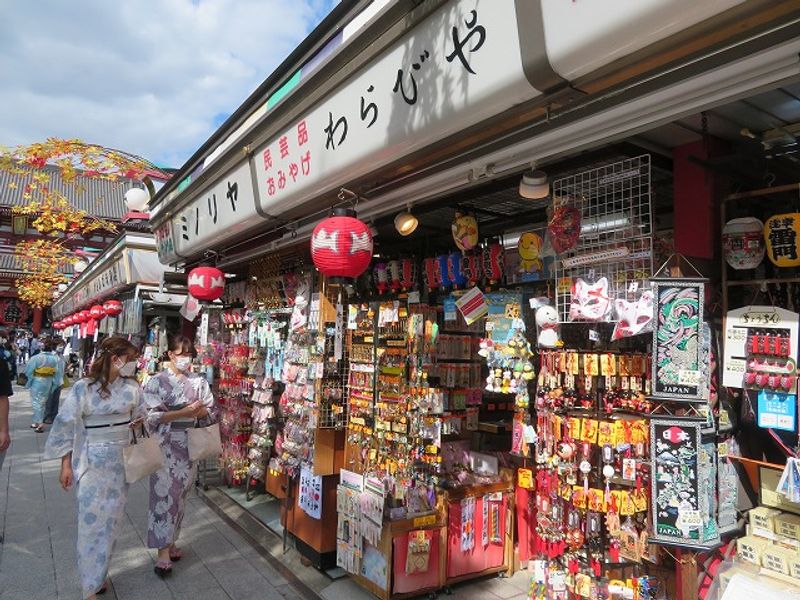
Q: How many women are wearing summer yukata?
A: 3